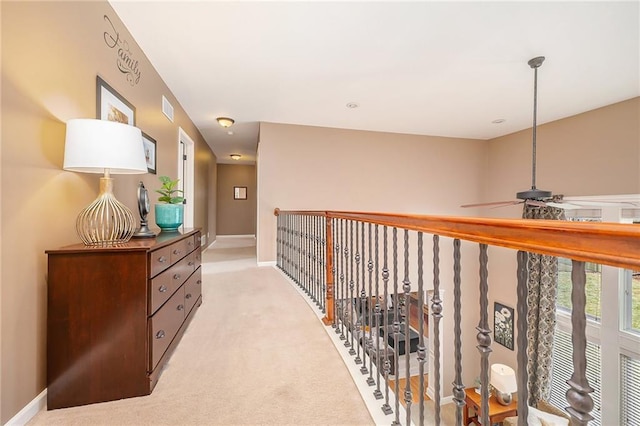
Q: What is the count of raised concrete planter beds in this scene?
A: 0